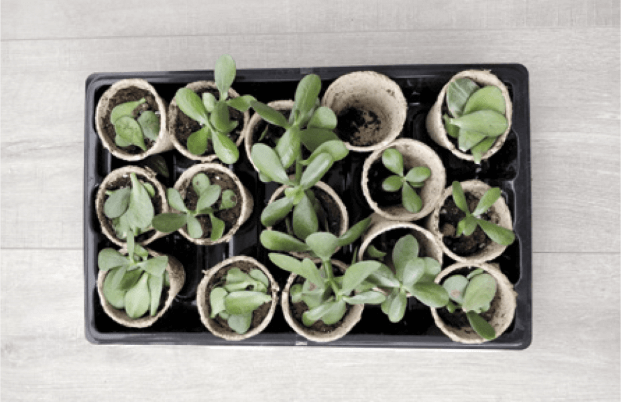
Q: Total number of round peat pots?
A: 15